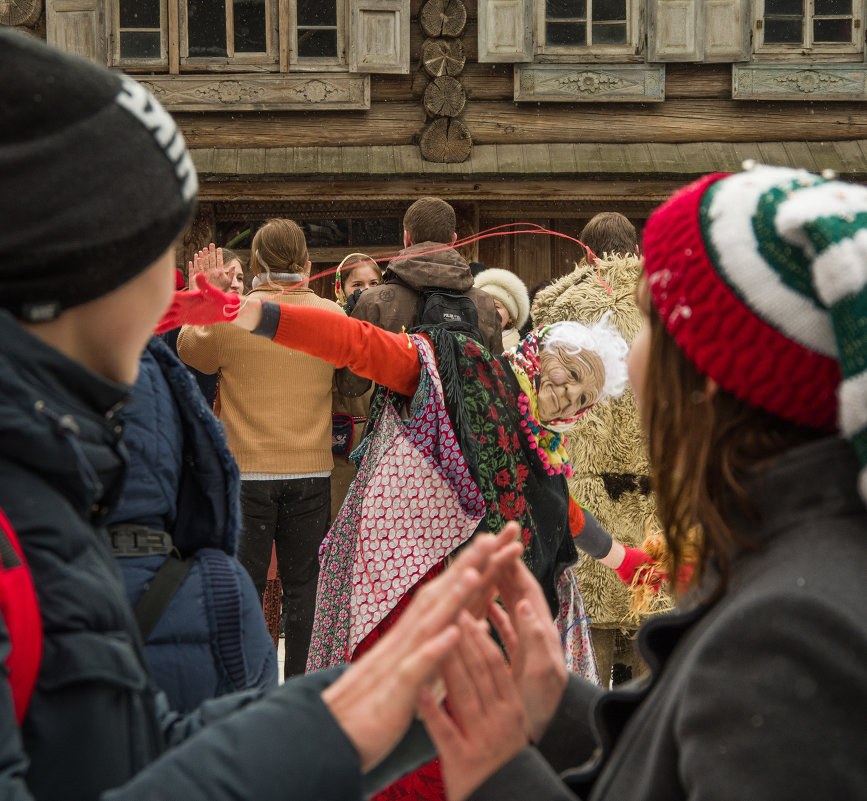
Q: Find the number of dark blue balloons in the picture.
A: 0